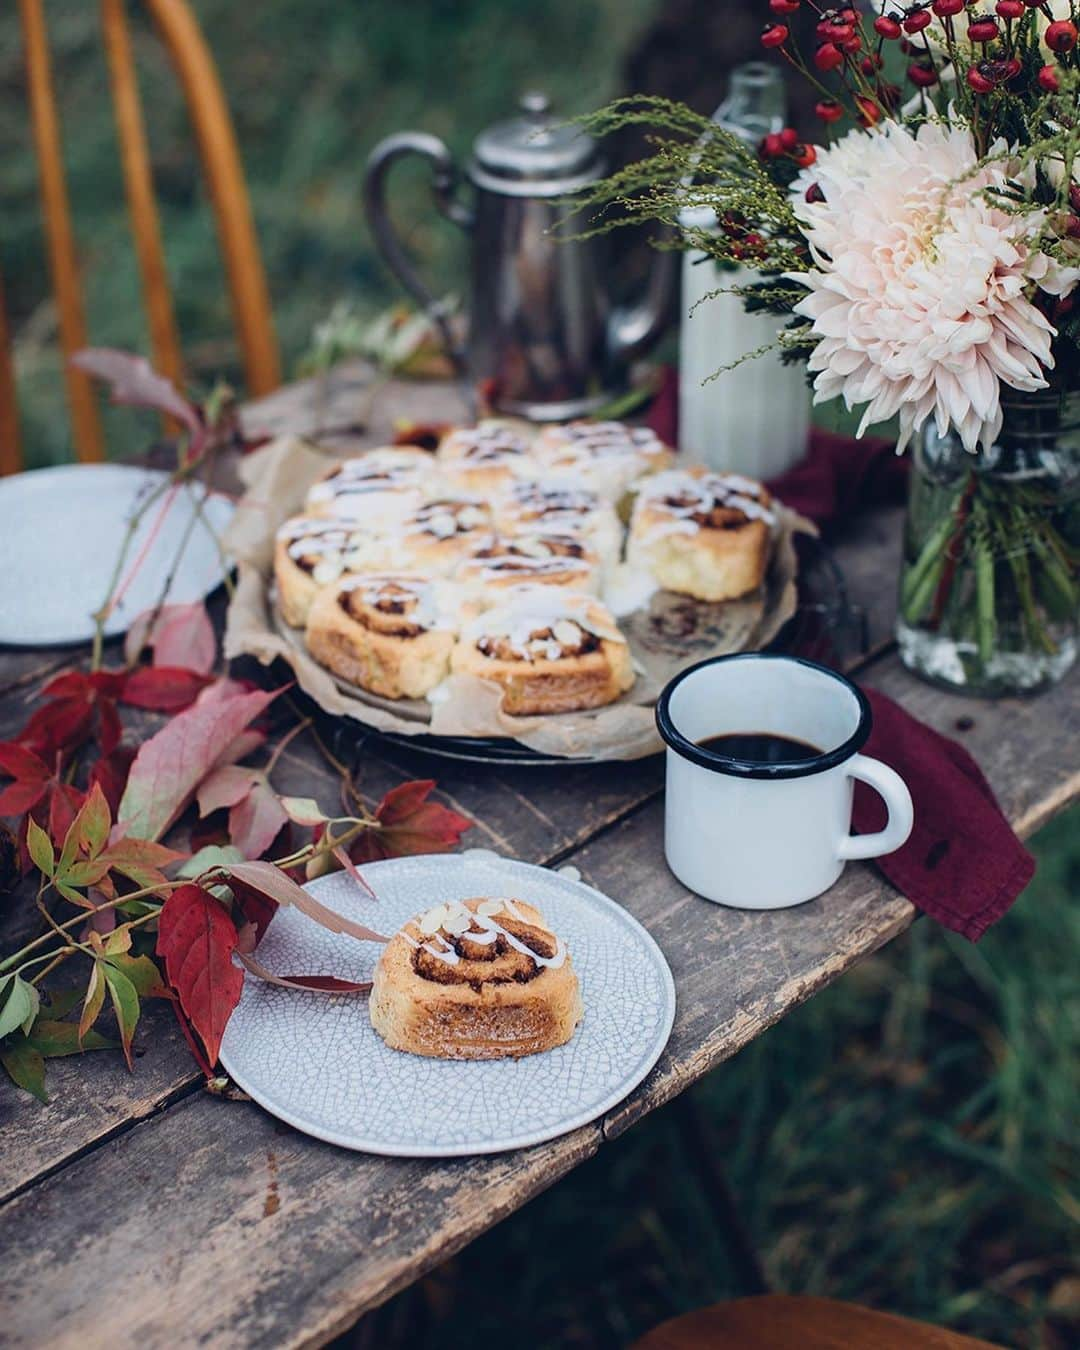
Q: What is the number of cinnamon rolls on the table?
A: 11